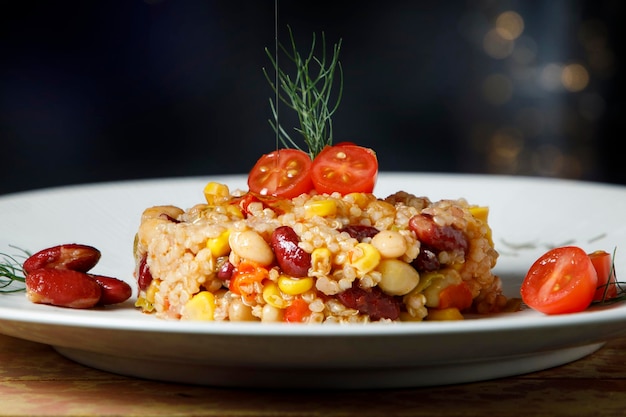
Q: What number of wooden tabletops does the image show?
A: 1